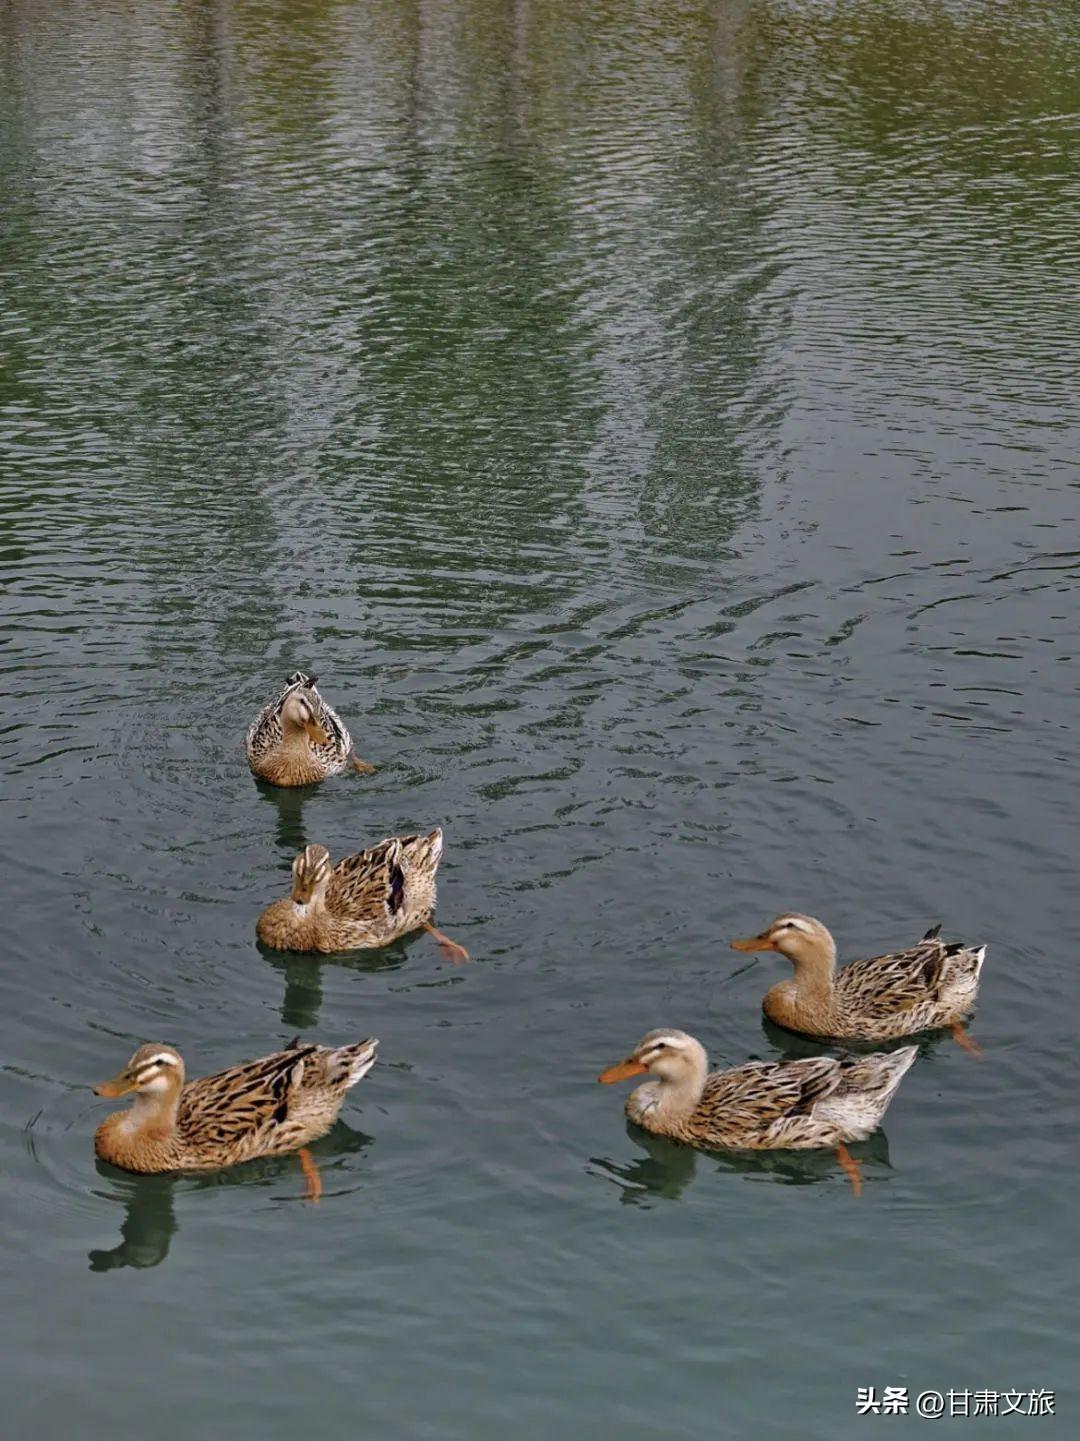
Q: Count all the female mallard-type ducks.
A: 5